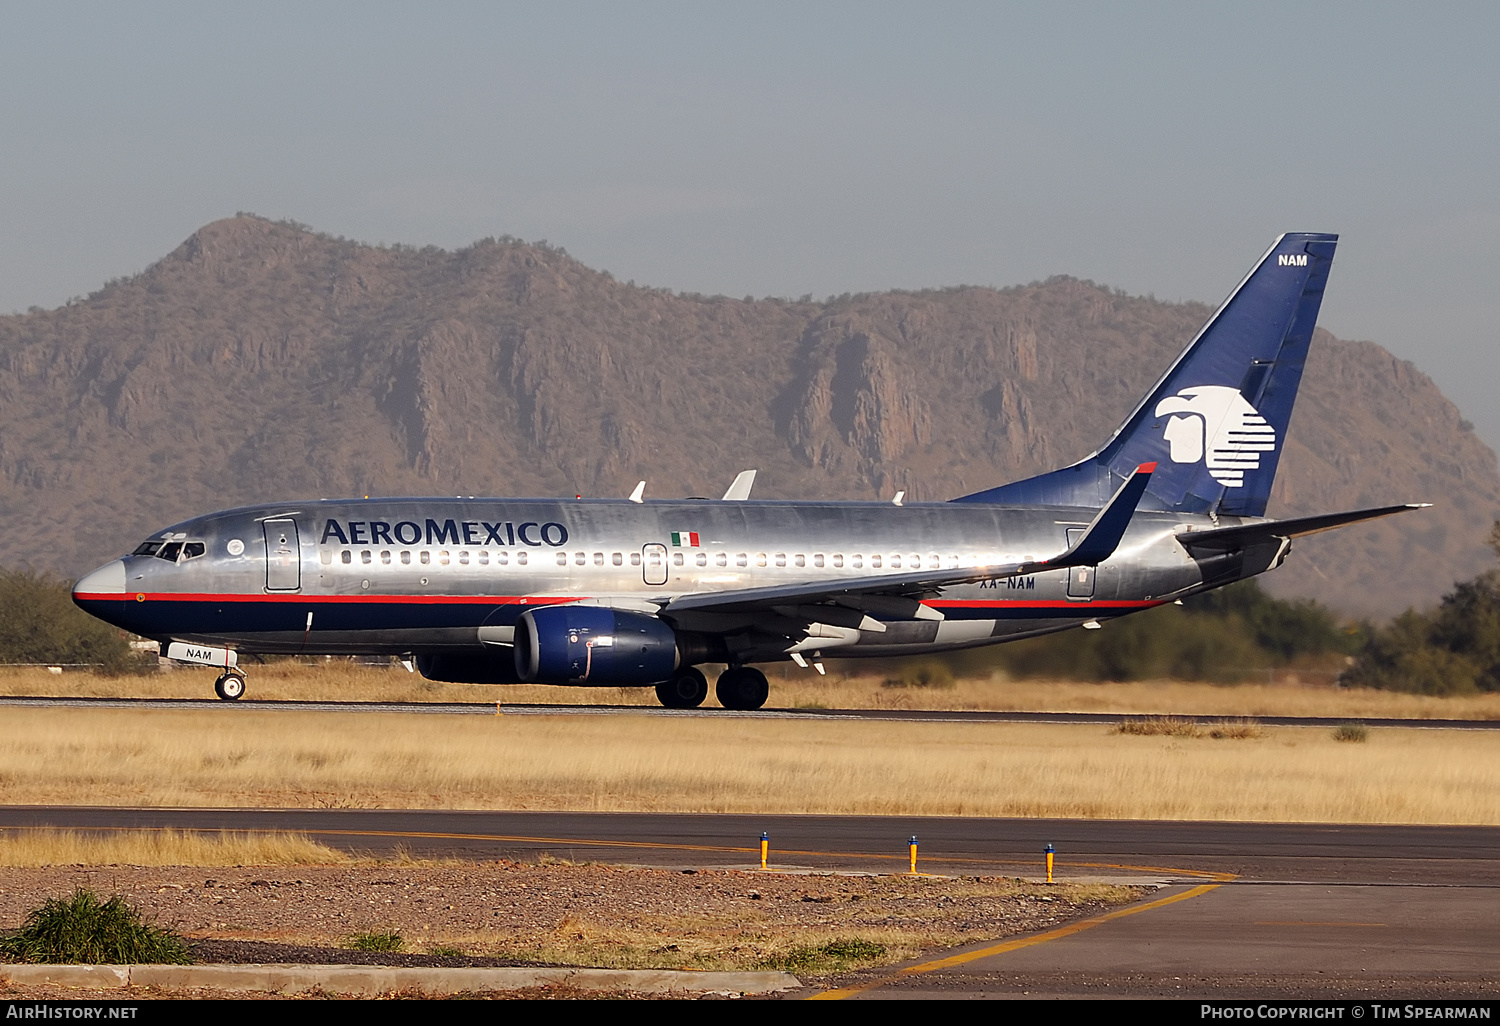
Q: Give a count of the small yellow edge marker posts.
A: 3